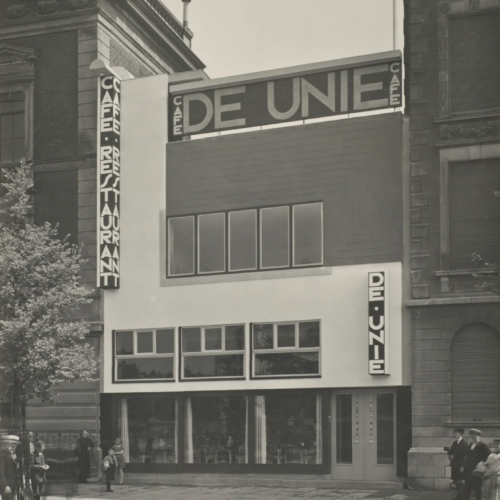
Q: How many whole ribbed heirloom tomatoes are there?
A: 0